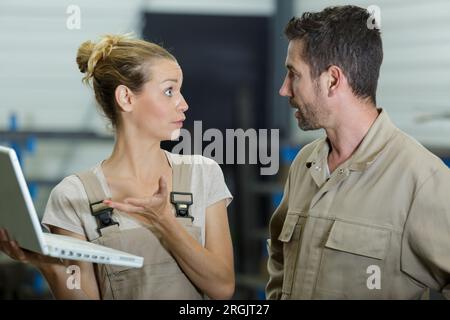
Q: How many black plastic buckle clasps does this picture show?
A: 2